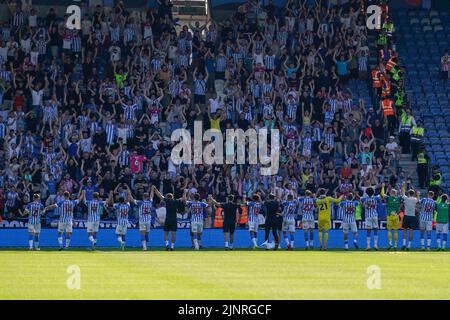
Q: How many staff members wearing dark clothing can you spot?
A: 3